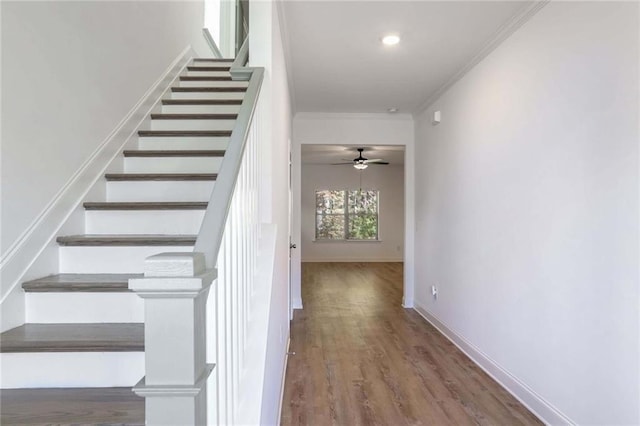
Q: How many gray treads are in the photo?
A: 14